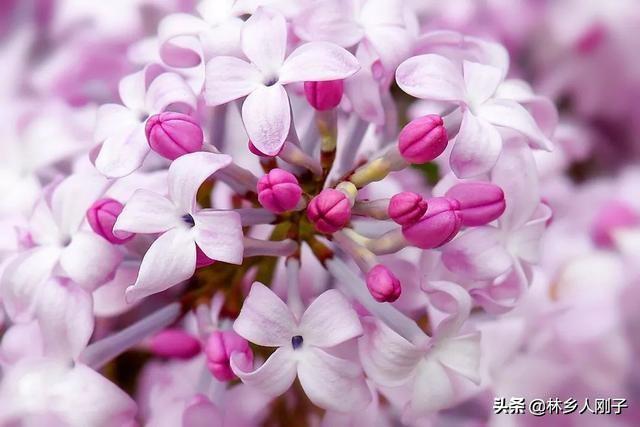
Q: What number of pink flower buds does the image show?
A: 14